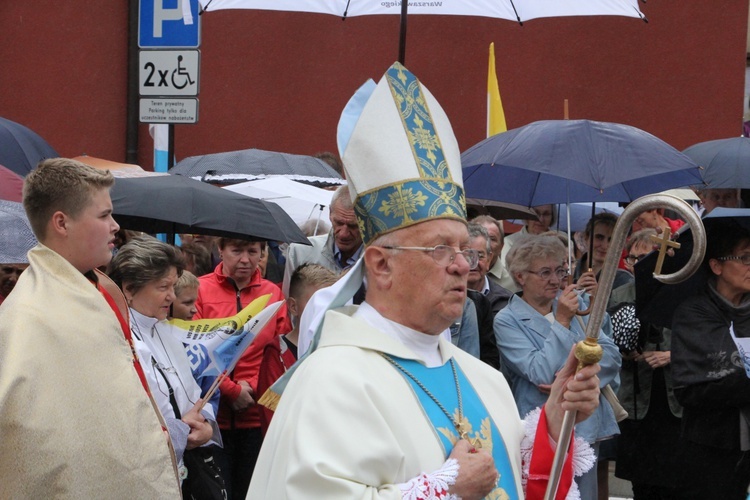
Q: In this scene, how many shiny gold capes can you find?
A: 1